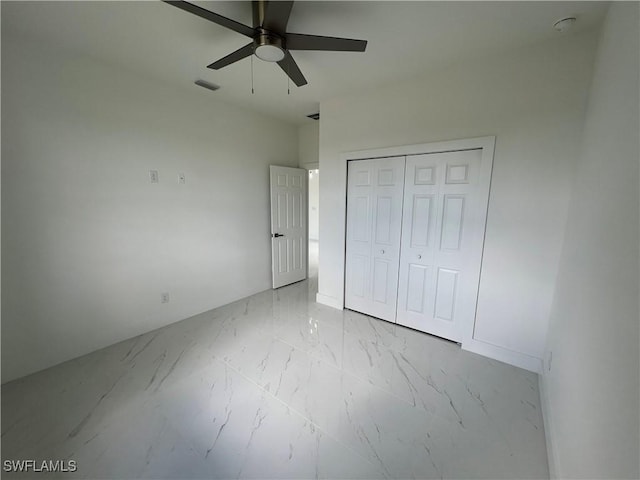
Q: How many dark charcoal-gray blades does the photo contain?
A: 5